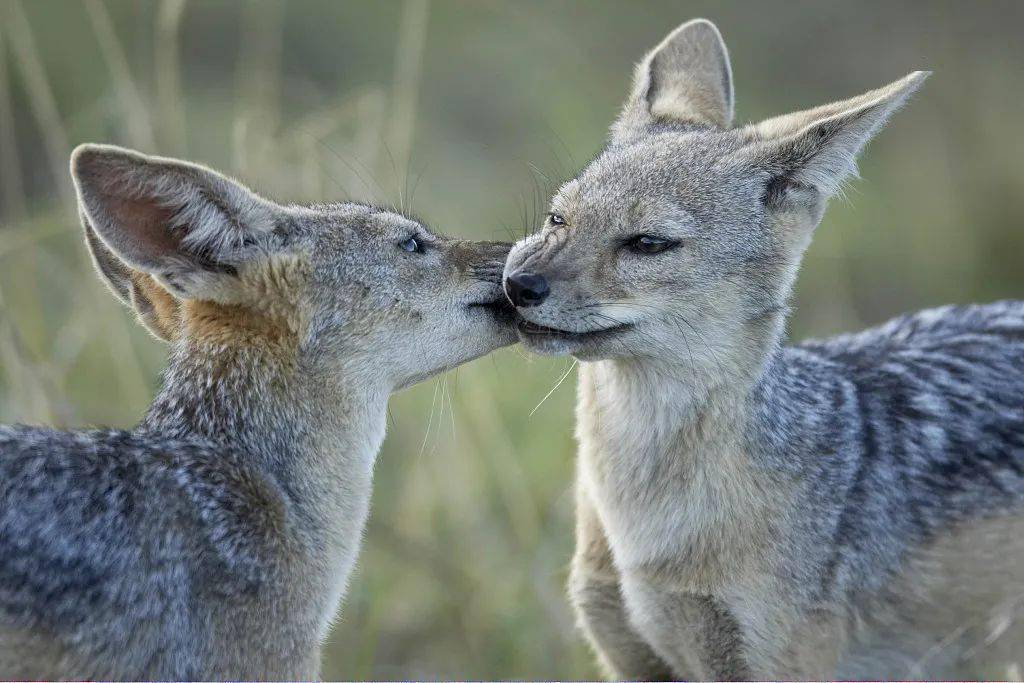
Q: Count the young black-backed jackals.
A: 2